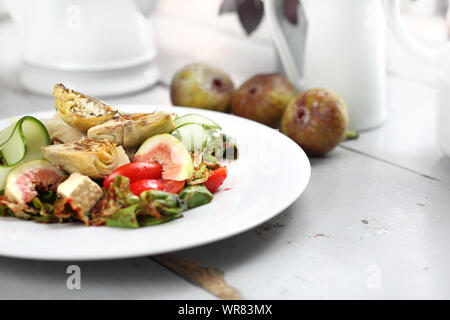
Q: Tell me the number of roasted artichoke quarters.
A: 3